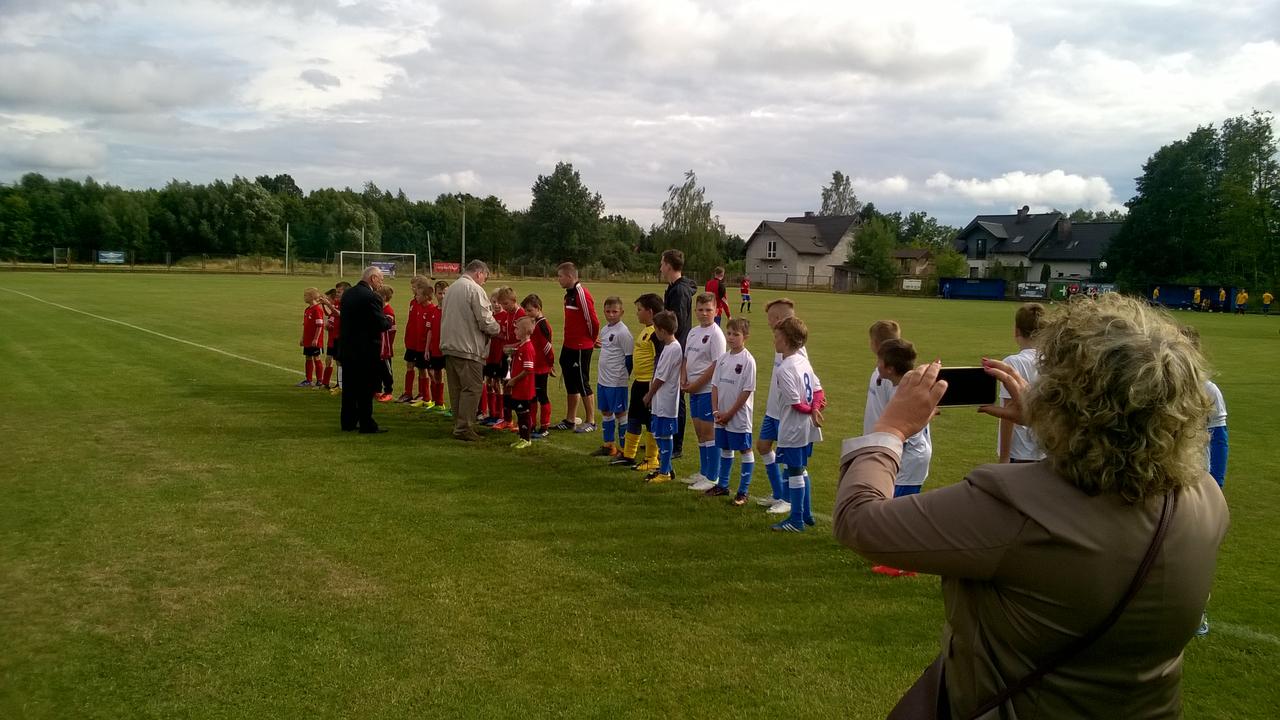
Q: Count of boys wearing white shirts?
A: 10